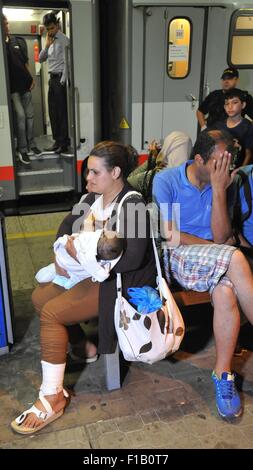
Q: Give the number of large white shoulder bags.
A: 1